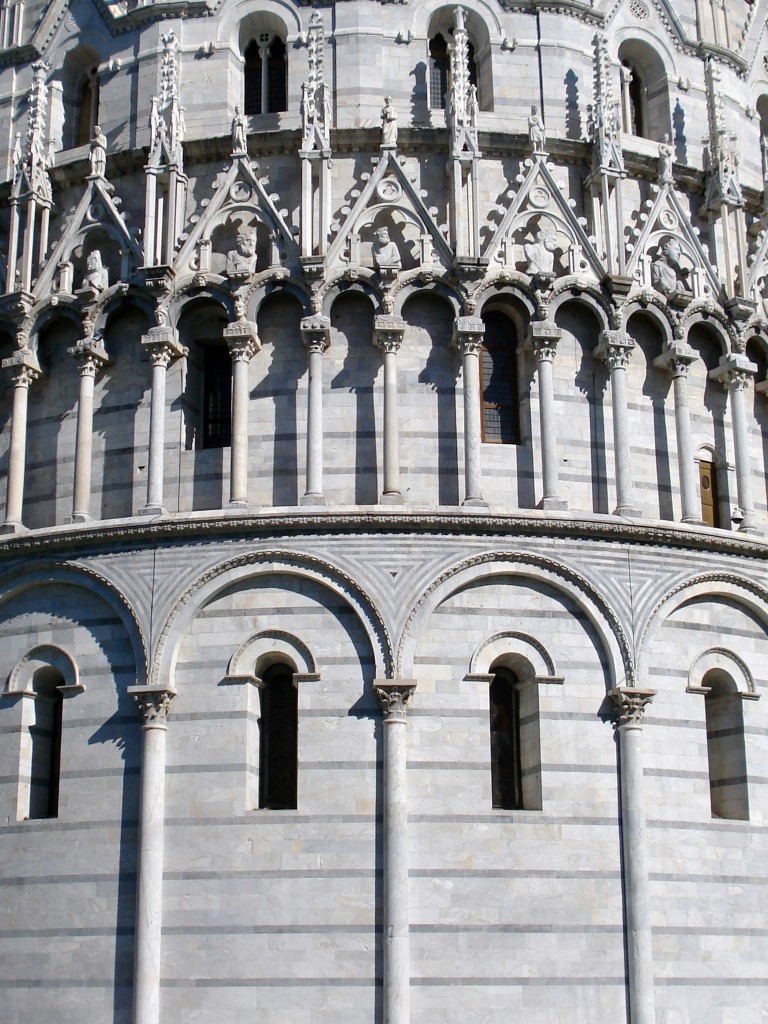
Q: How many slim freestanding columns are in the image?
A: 11